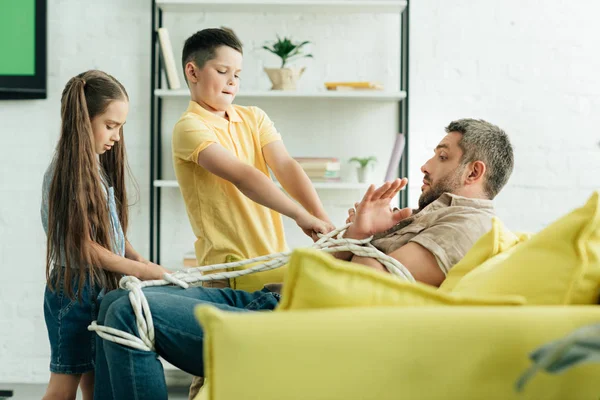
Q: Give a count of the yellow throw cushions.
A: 3